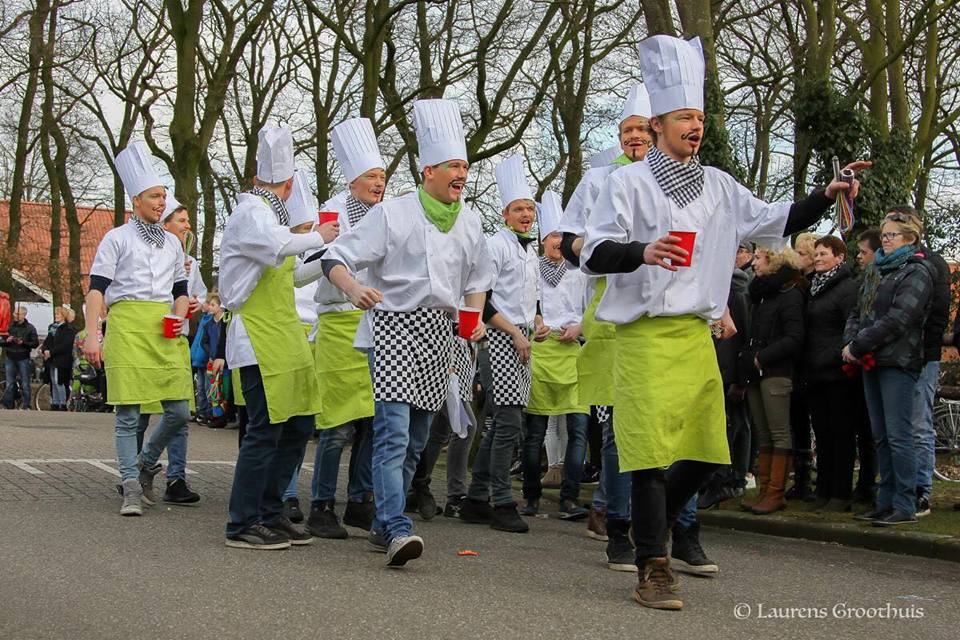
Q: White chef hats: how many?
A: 11